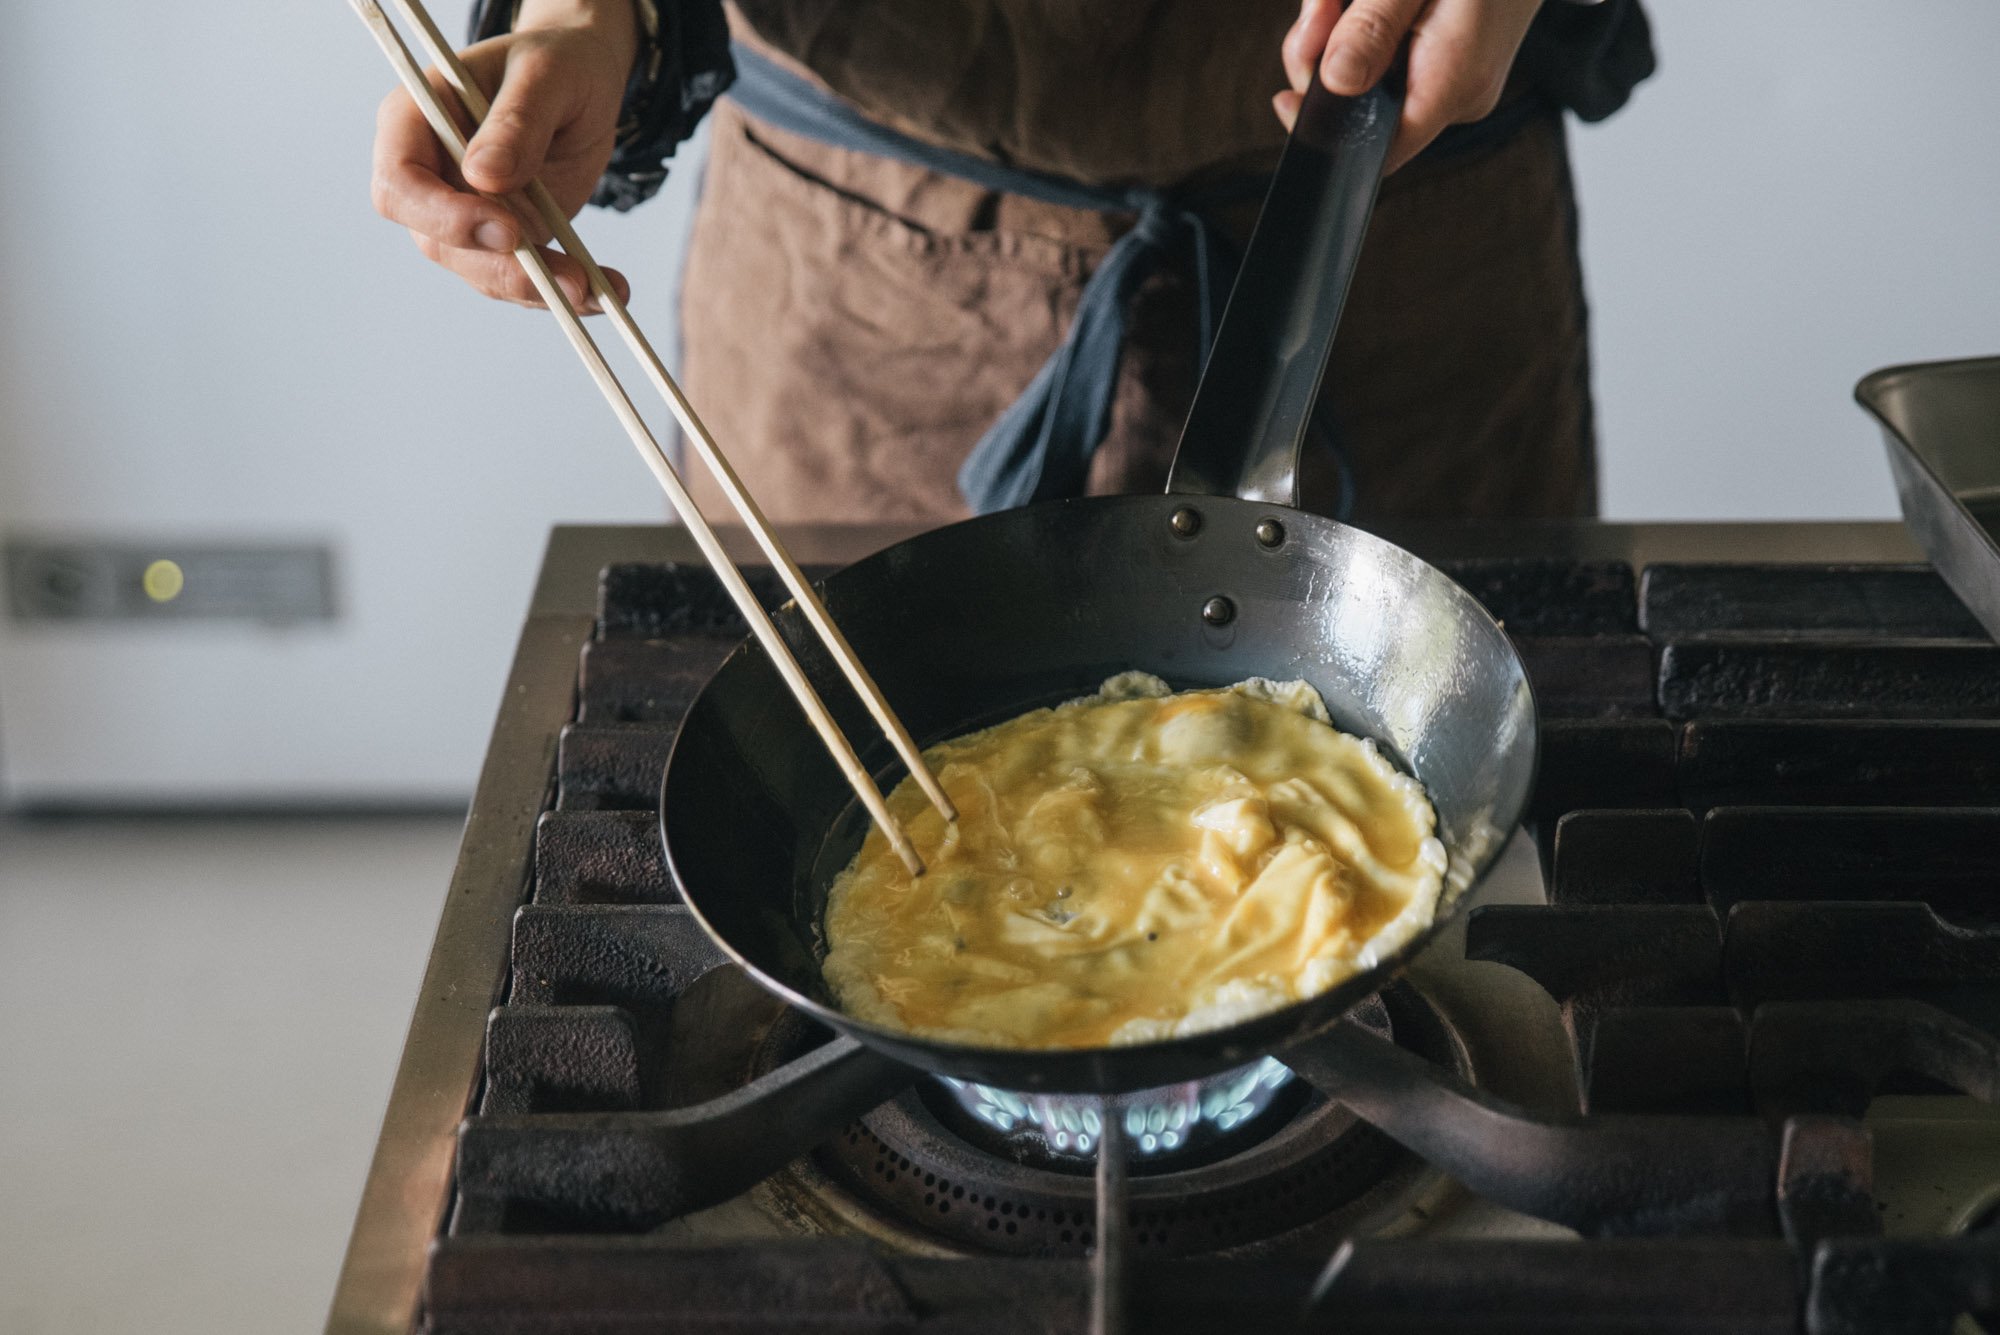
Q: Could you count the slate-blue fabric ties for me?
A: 1